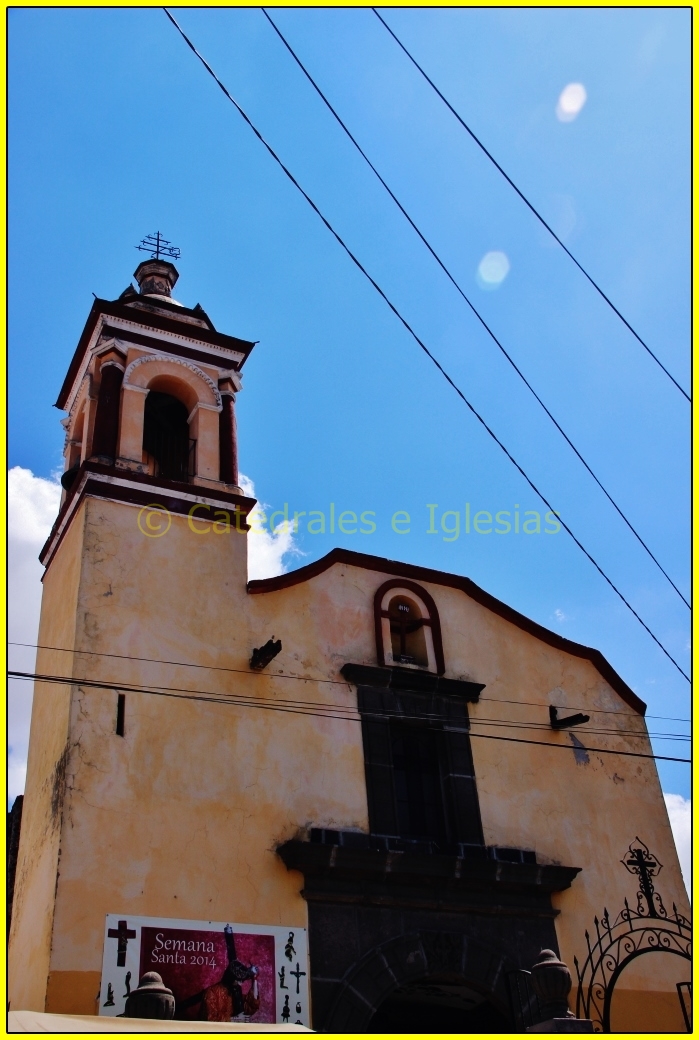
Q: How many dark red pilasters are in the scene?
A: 2